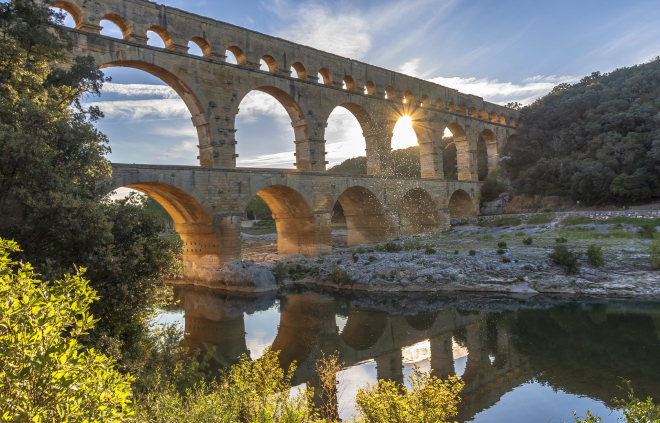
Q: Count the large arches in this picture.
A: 11